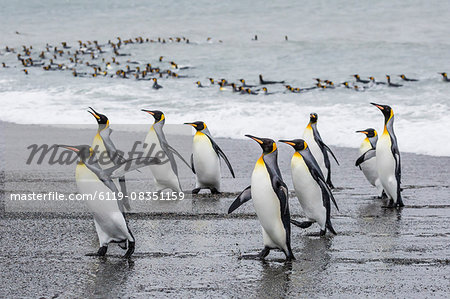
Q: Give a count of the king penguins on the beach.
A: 9